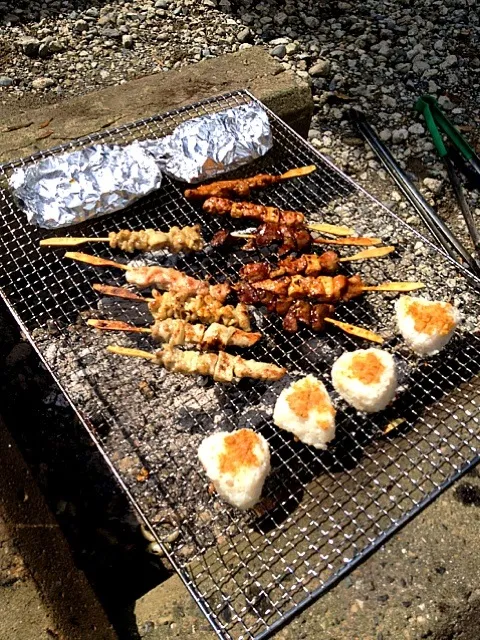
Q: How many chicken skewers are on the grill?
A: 11